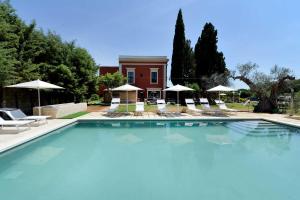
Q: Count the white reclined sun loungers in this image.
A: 8